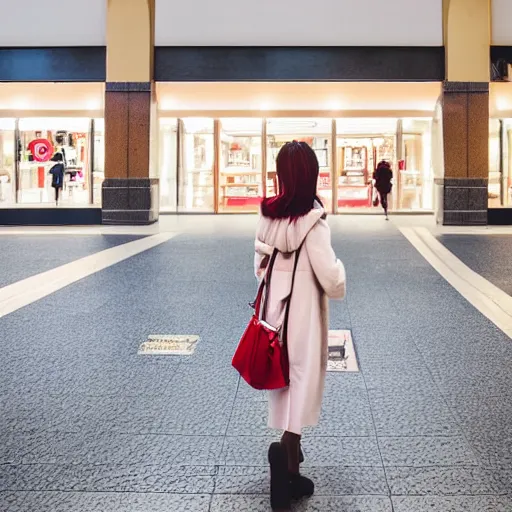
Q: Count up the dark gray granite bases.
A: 2